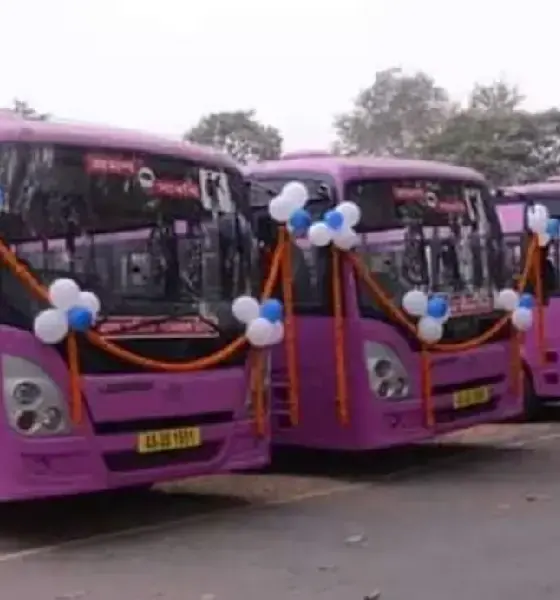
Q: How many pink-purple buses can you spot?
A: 3